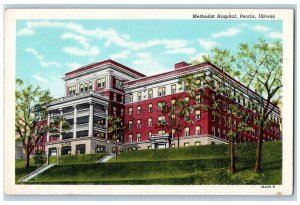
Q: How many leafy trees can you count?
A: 5